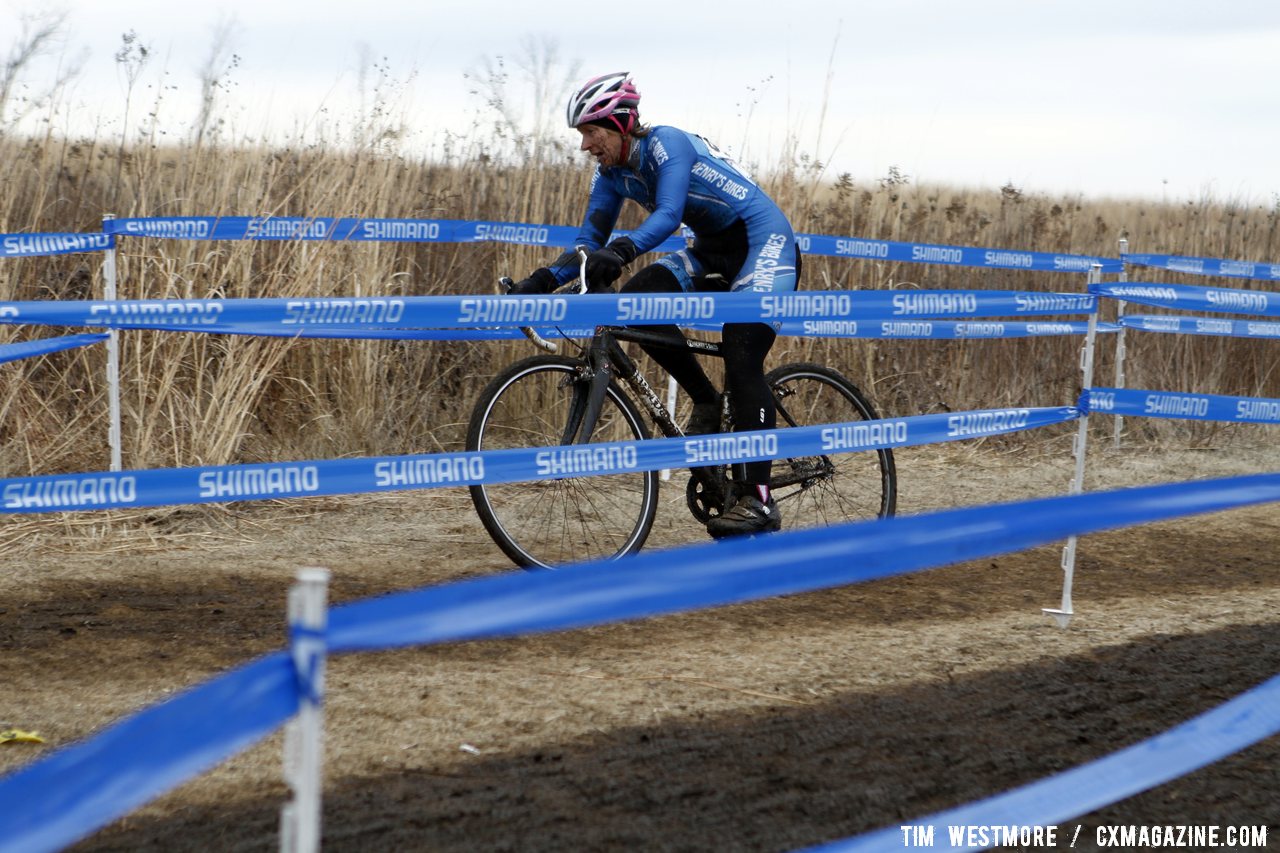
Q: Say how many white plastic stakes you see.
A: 5